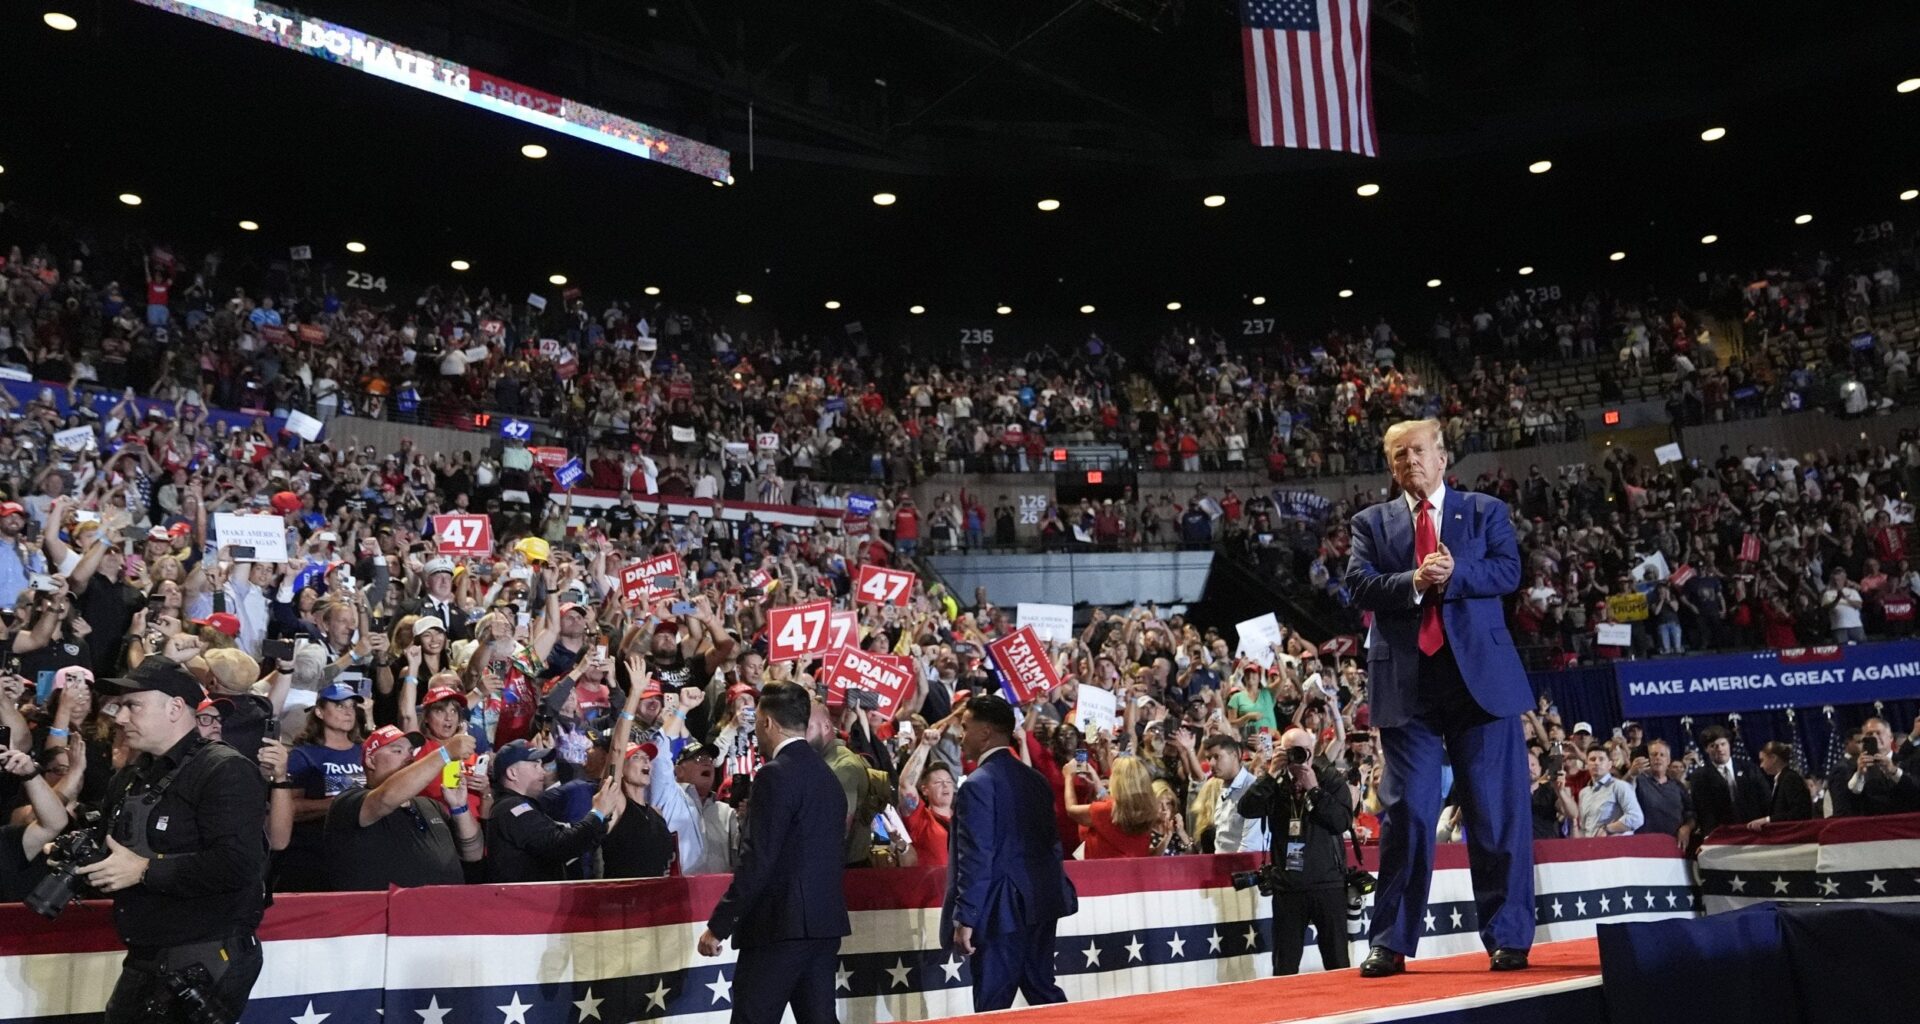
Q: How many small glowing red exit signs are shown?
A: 4